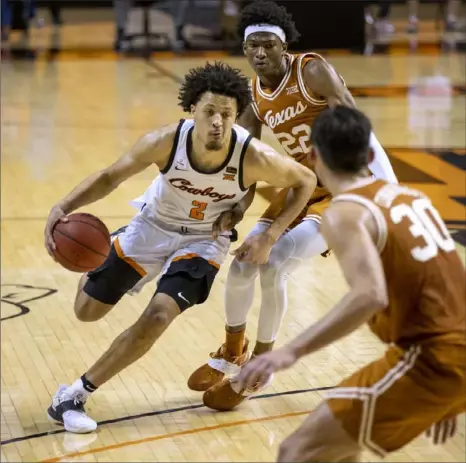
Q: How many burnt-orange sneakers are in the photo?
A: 2